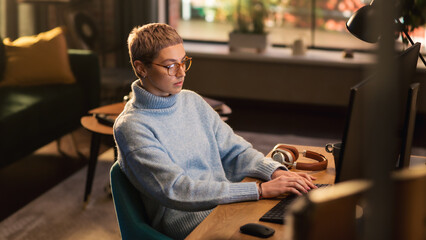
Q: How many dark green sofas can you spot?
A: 1